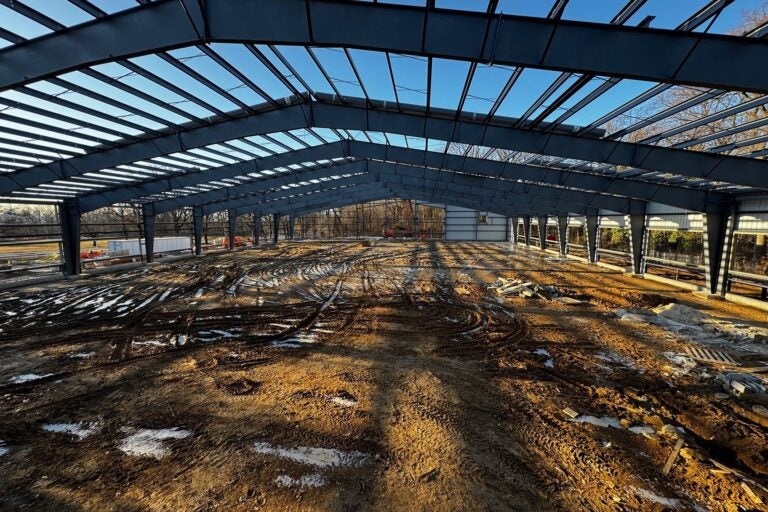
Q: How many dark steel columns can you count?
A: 14